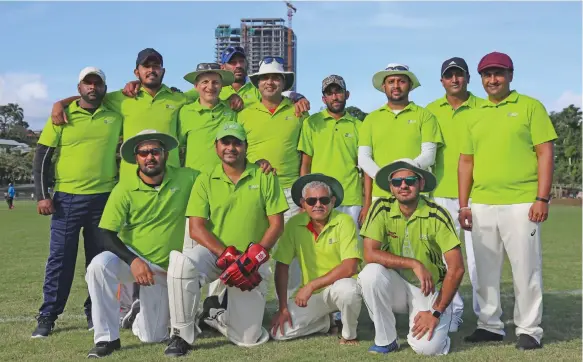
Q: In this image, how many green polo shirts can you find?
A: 13